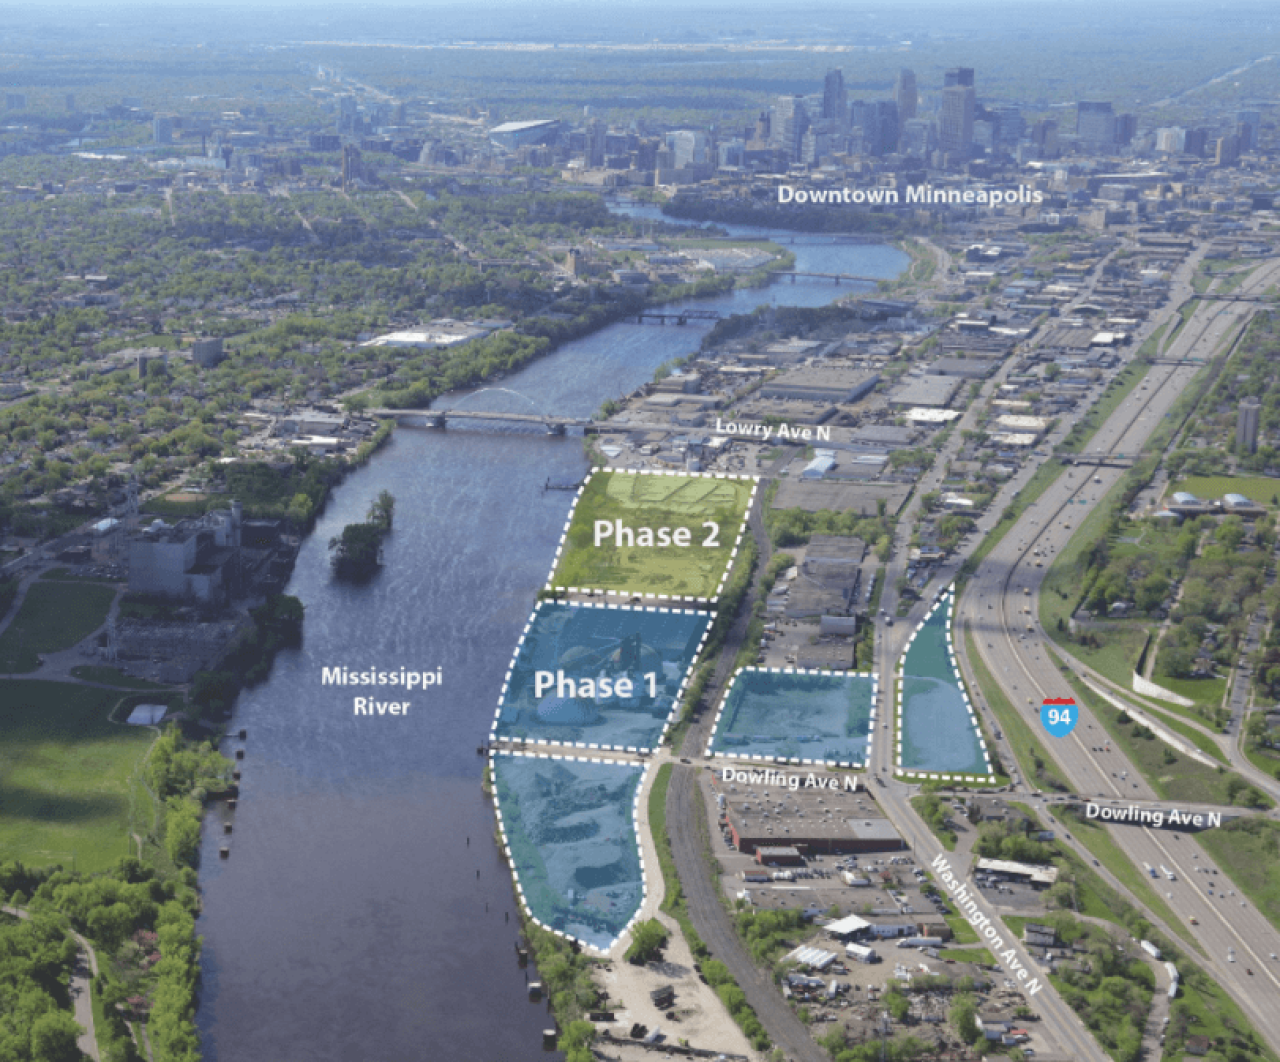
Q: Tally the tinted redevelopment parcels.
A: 5